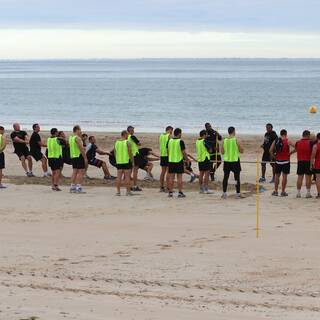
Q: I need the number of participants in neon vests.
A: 9